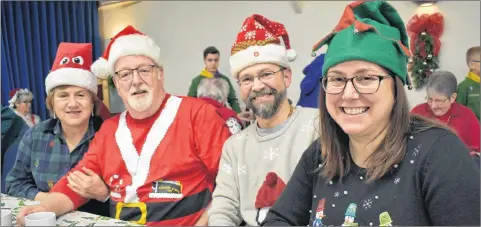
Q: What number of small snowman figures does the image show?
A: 3